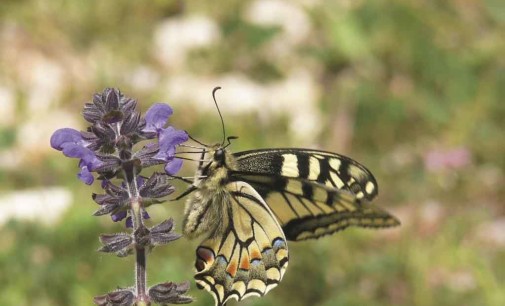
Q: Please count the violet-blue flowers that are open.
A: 4